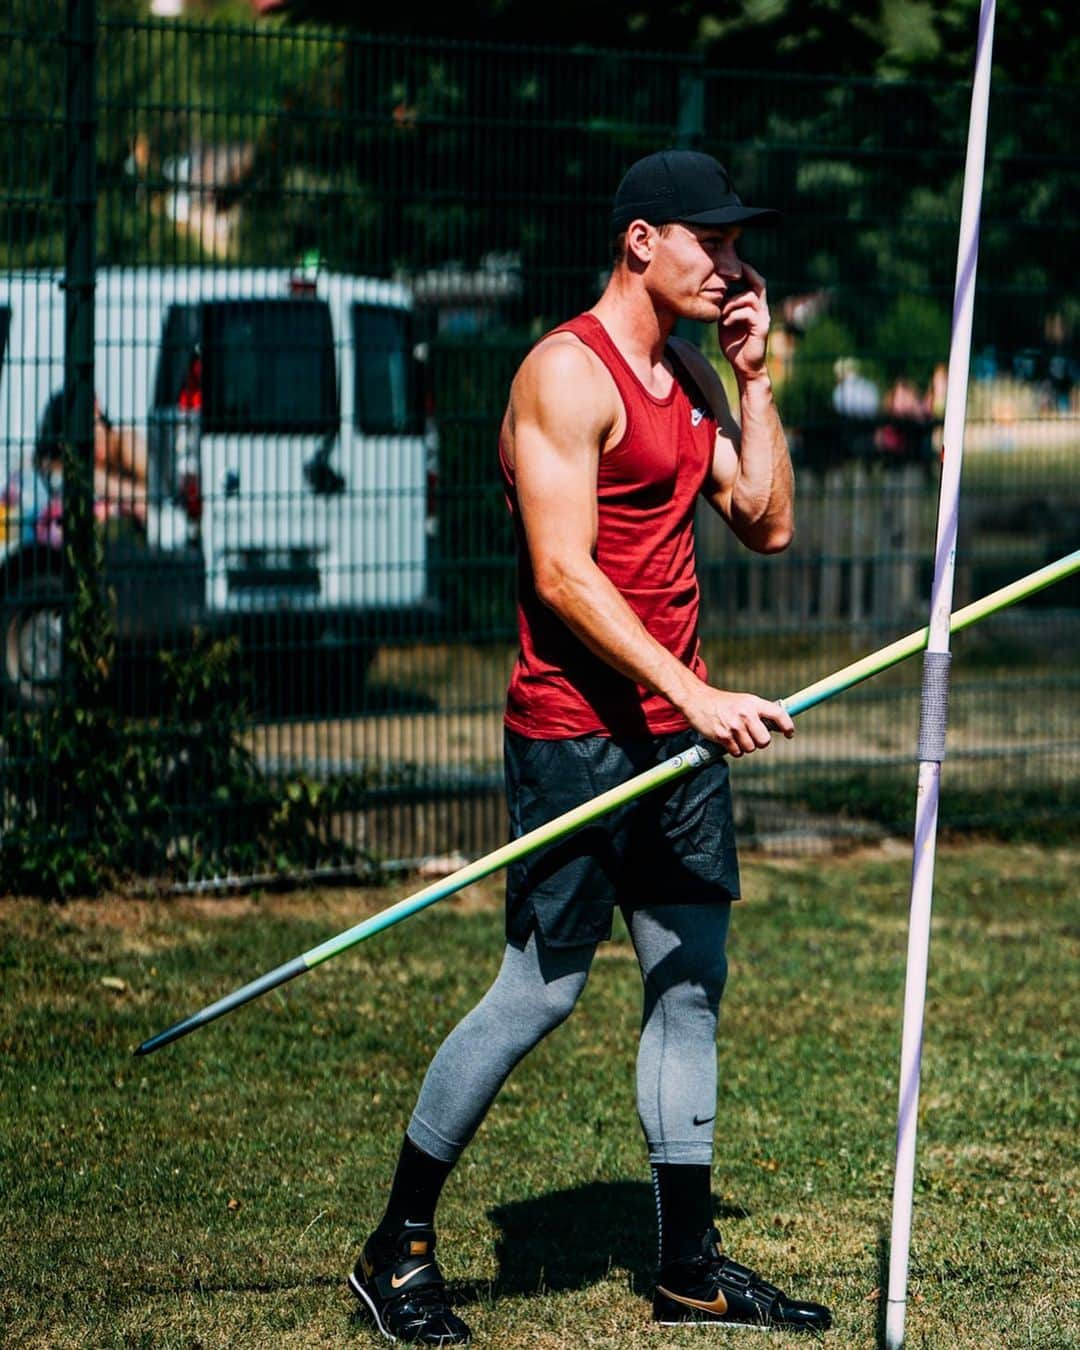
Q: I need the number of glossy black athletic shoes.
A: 2